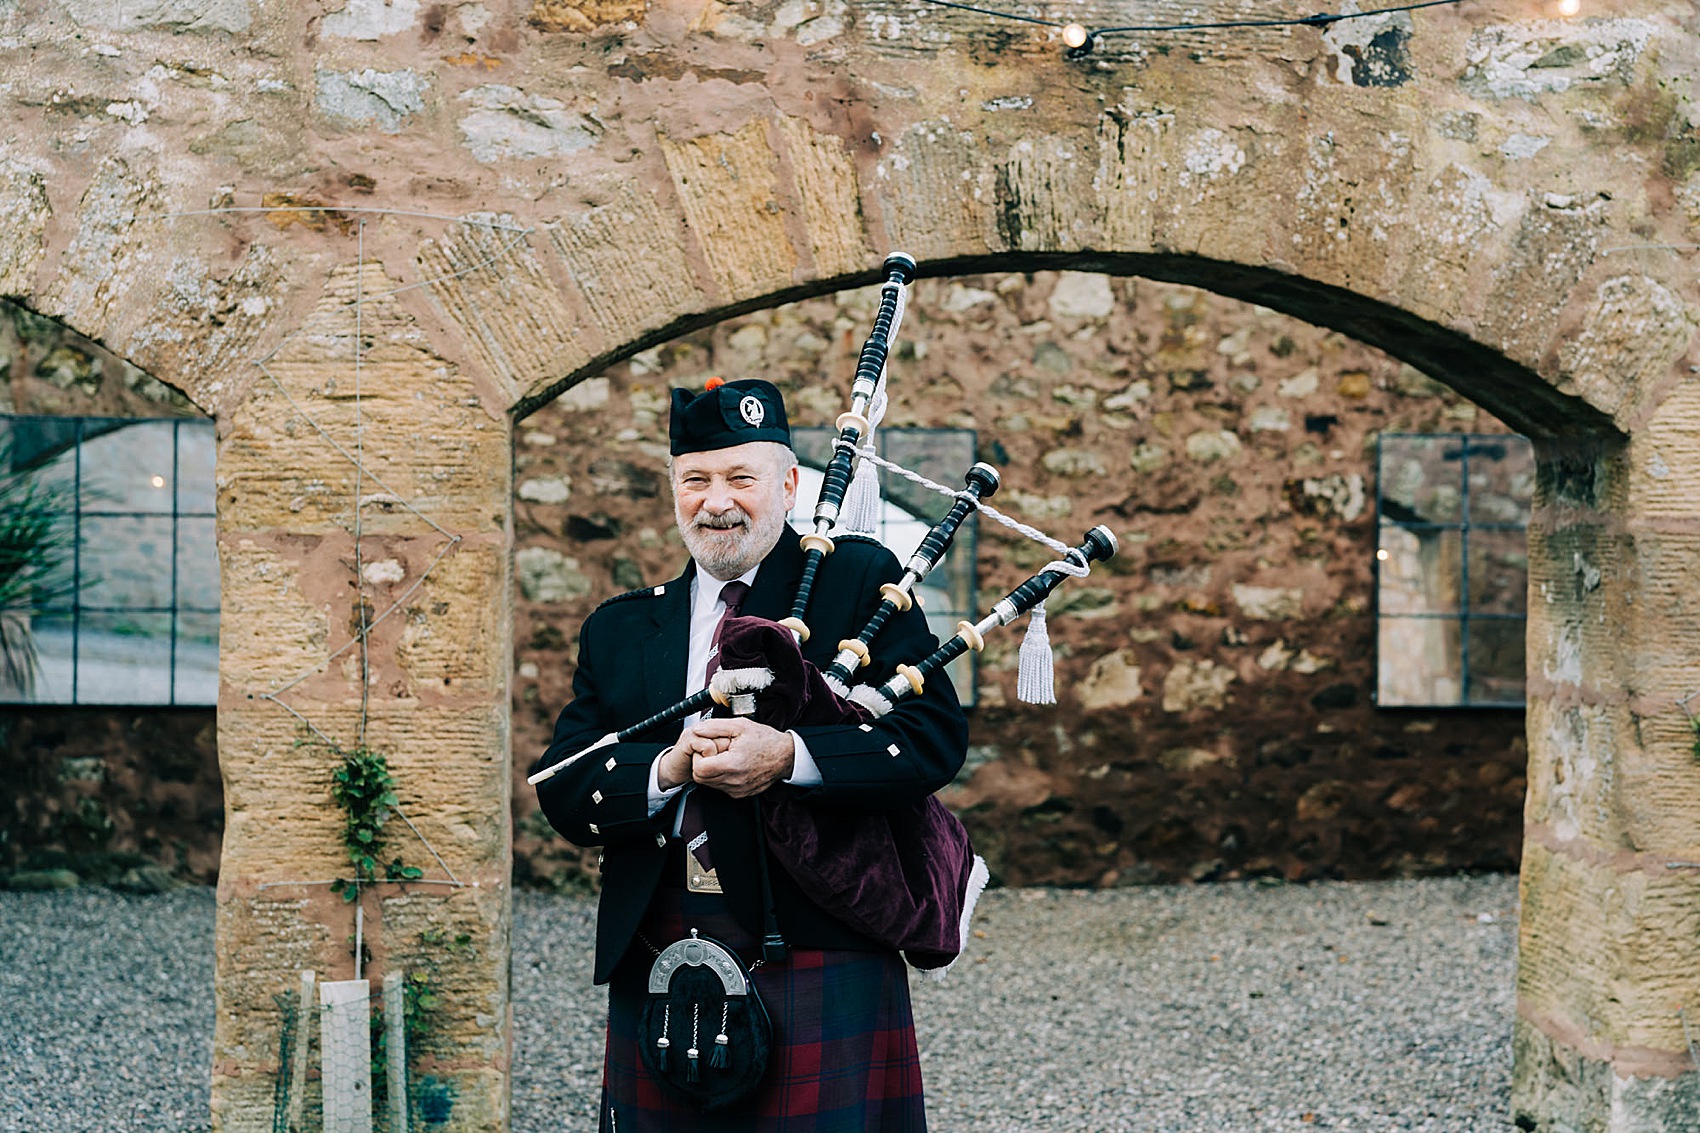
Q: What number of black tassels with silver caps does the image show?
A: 3